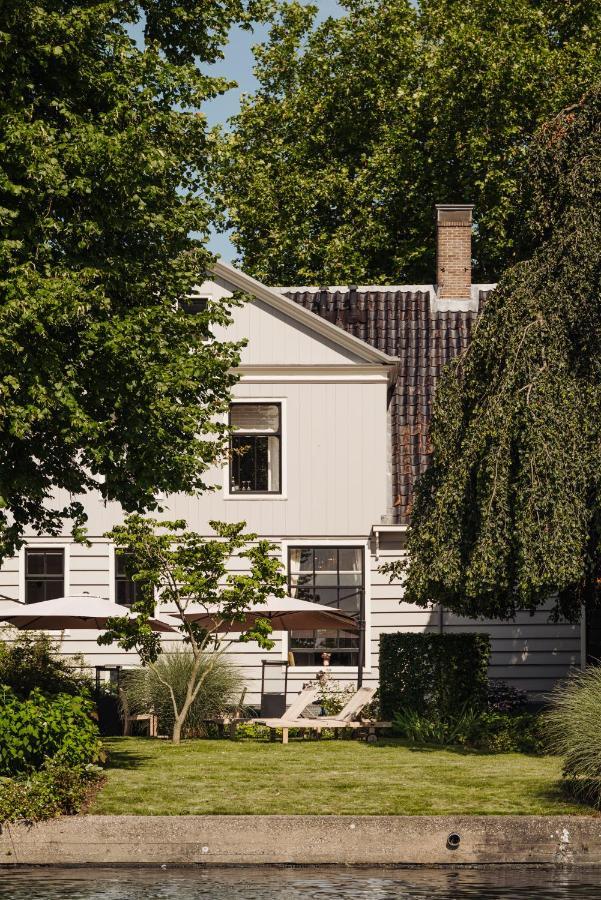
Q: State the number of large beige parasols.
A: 2